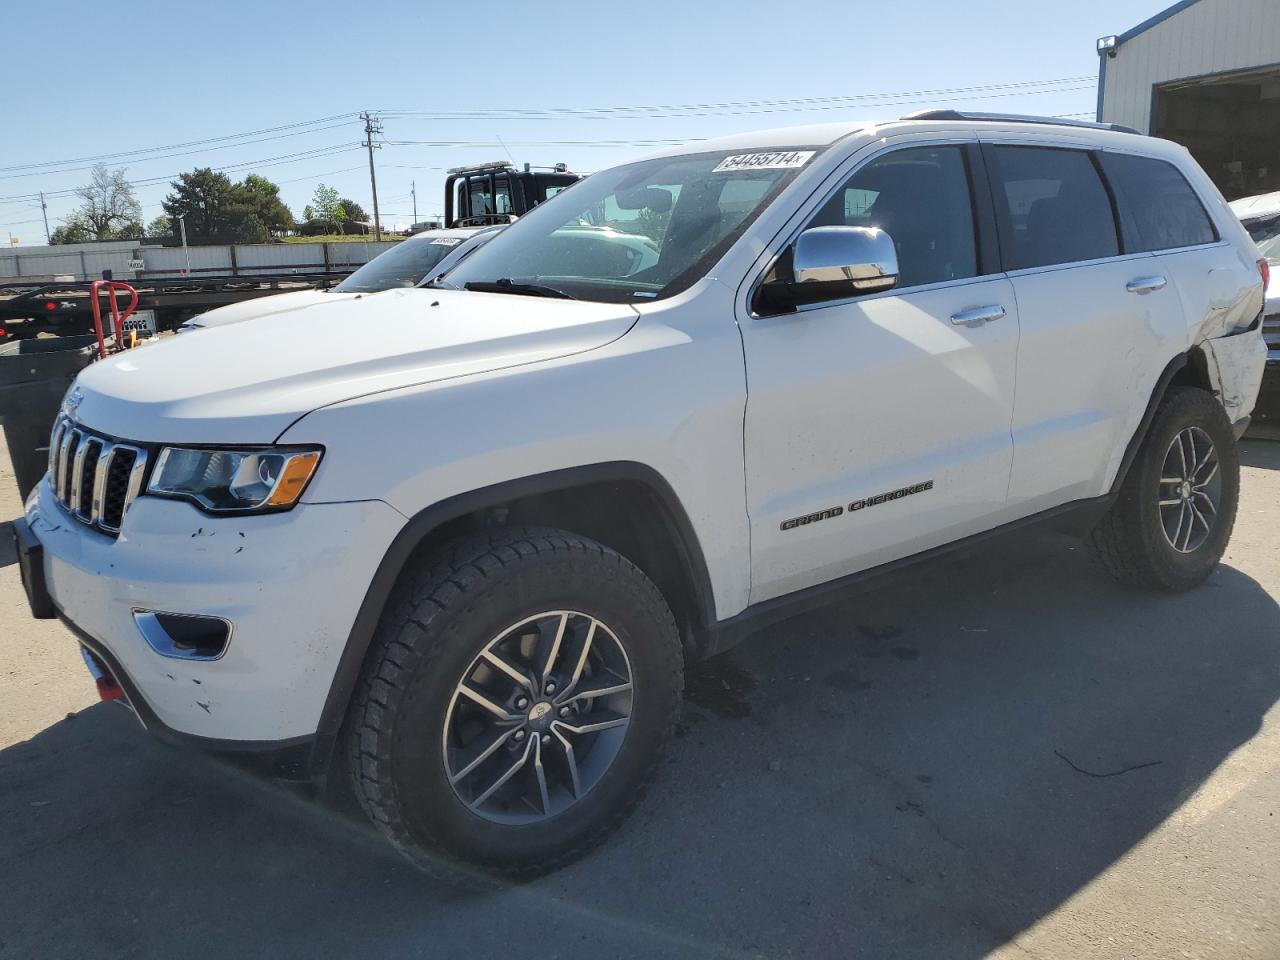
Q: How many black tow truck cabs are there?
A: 1